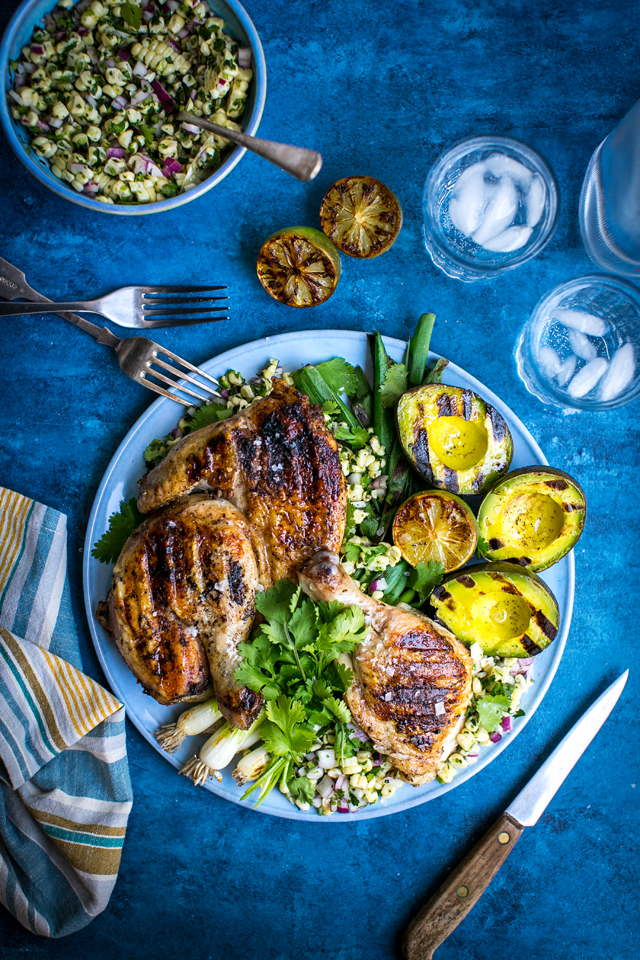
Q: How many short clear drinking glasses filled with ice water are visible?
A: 2